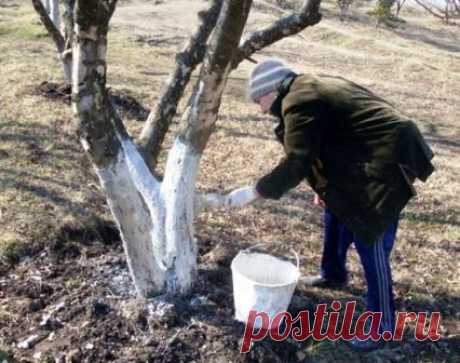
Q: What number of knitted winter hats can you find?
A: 1